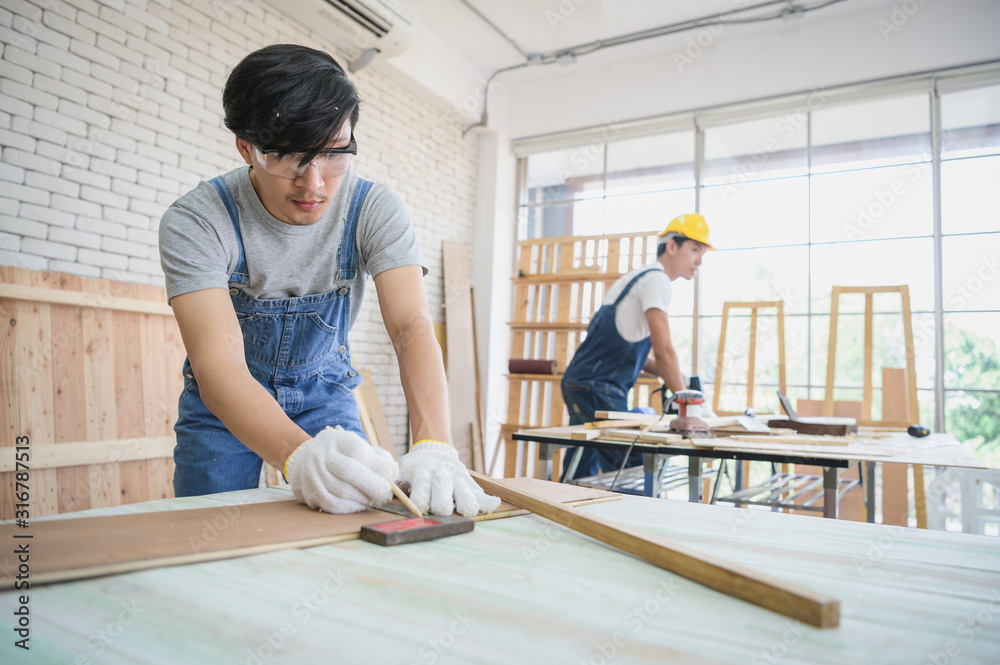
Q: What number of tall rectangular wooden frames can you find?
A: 2